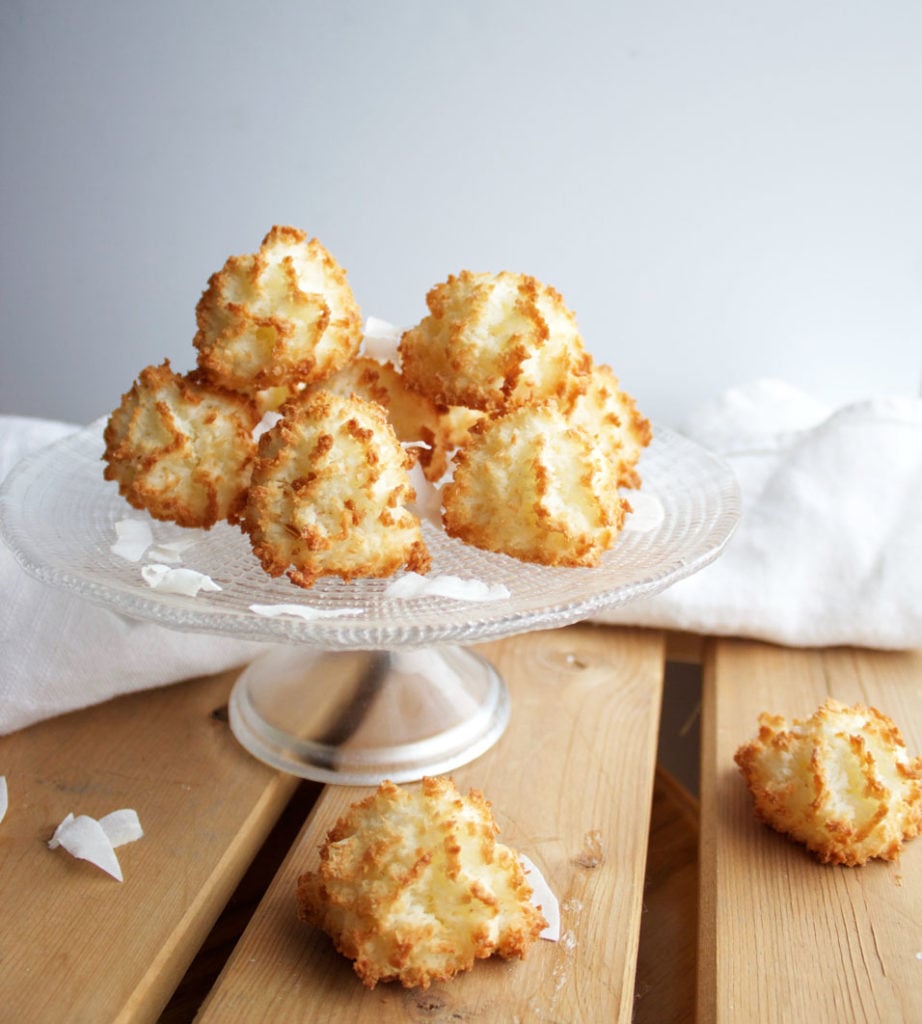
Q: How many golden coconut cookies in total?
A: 9